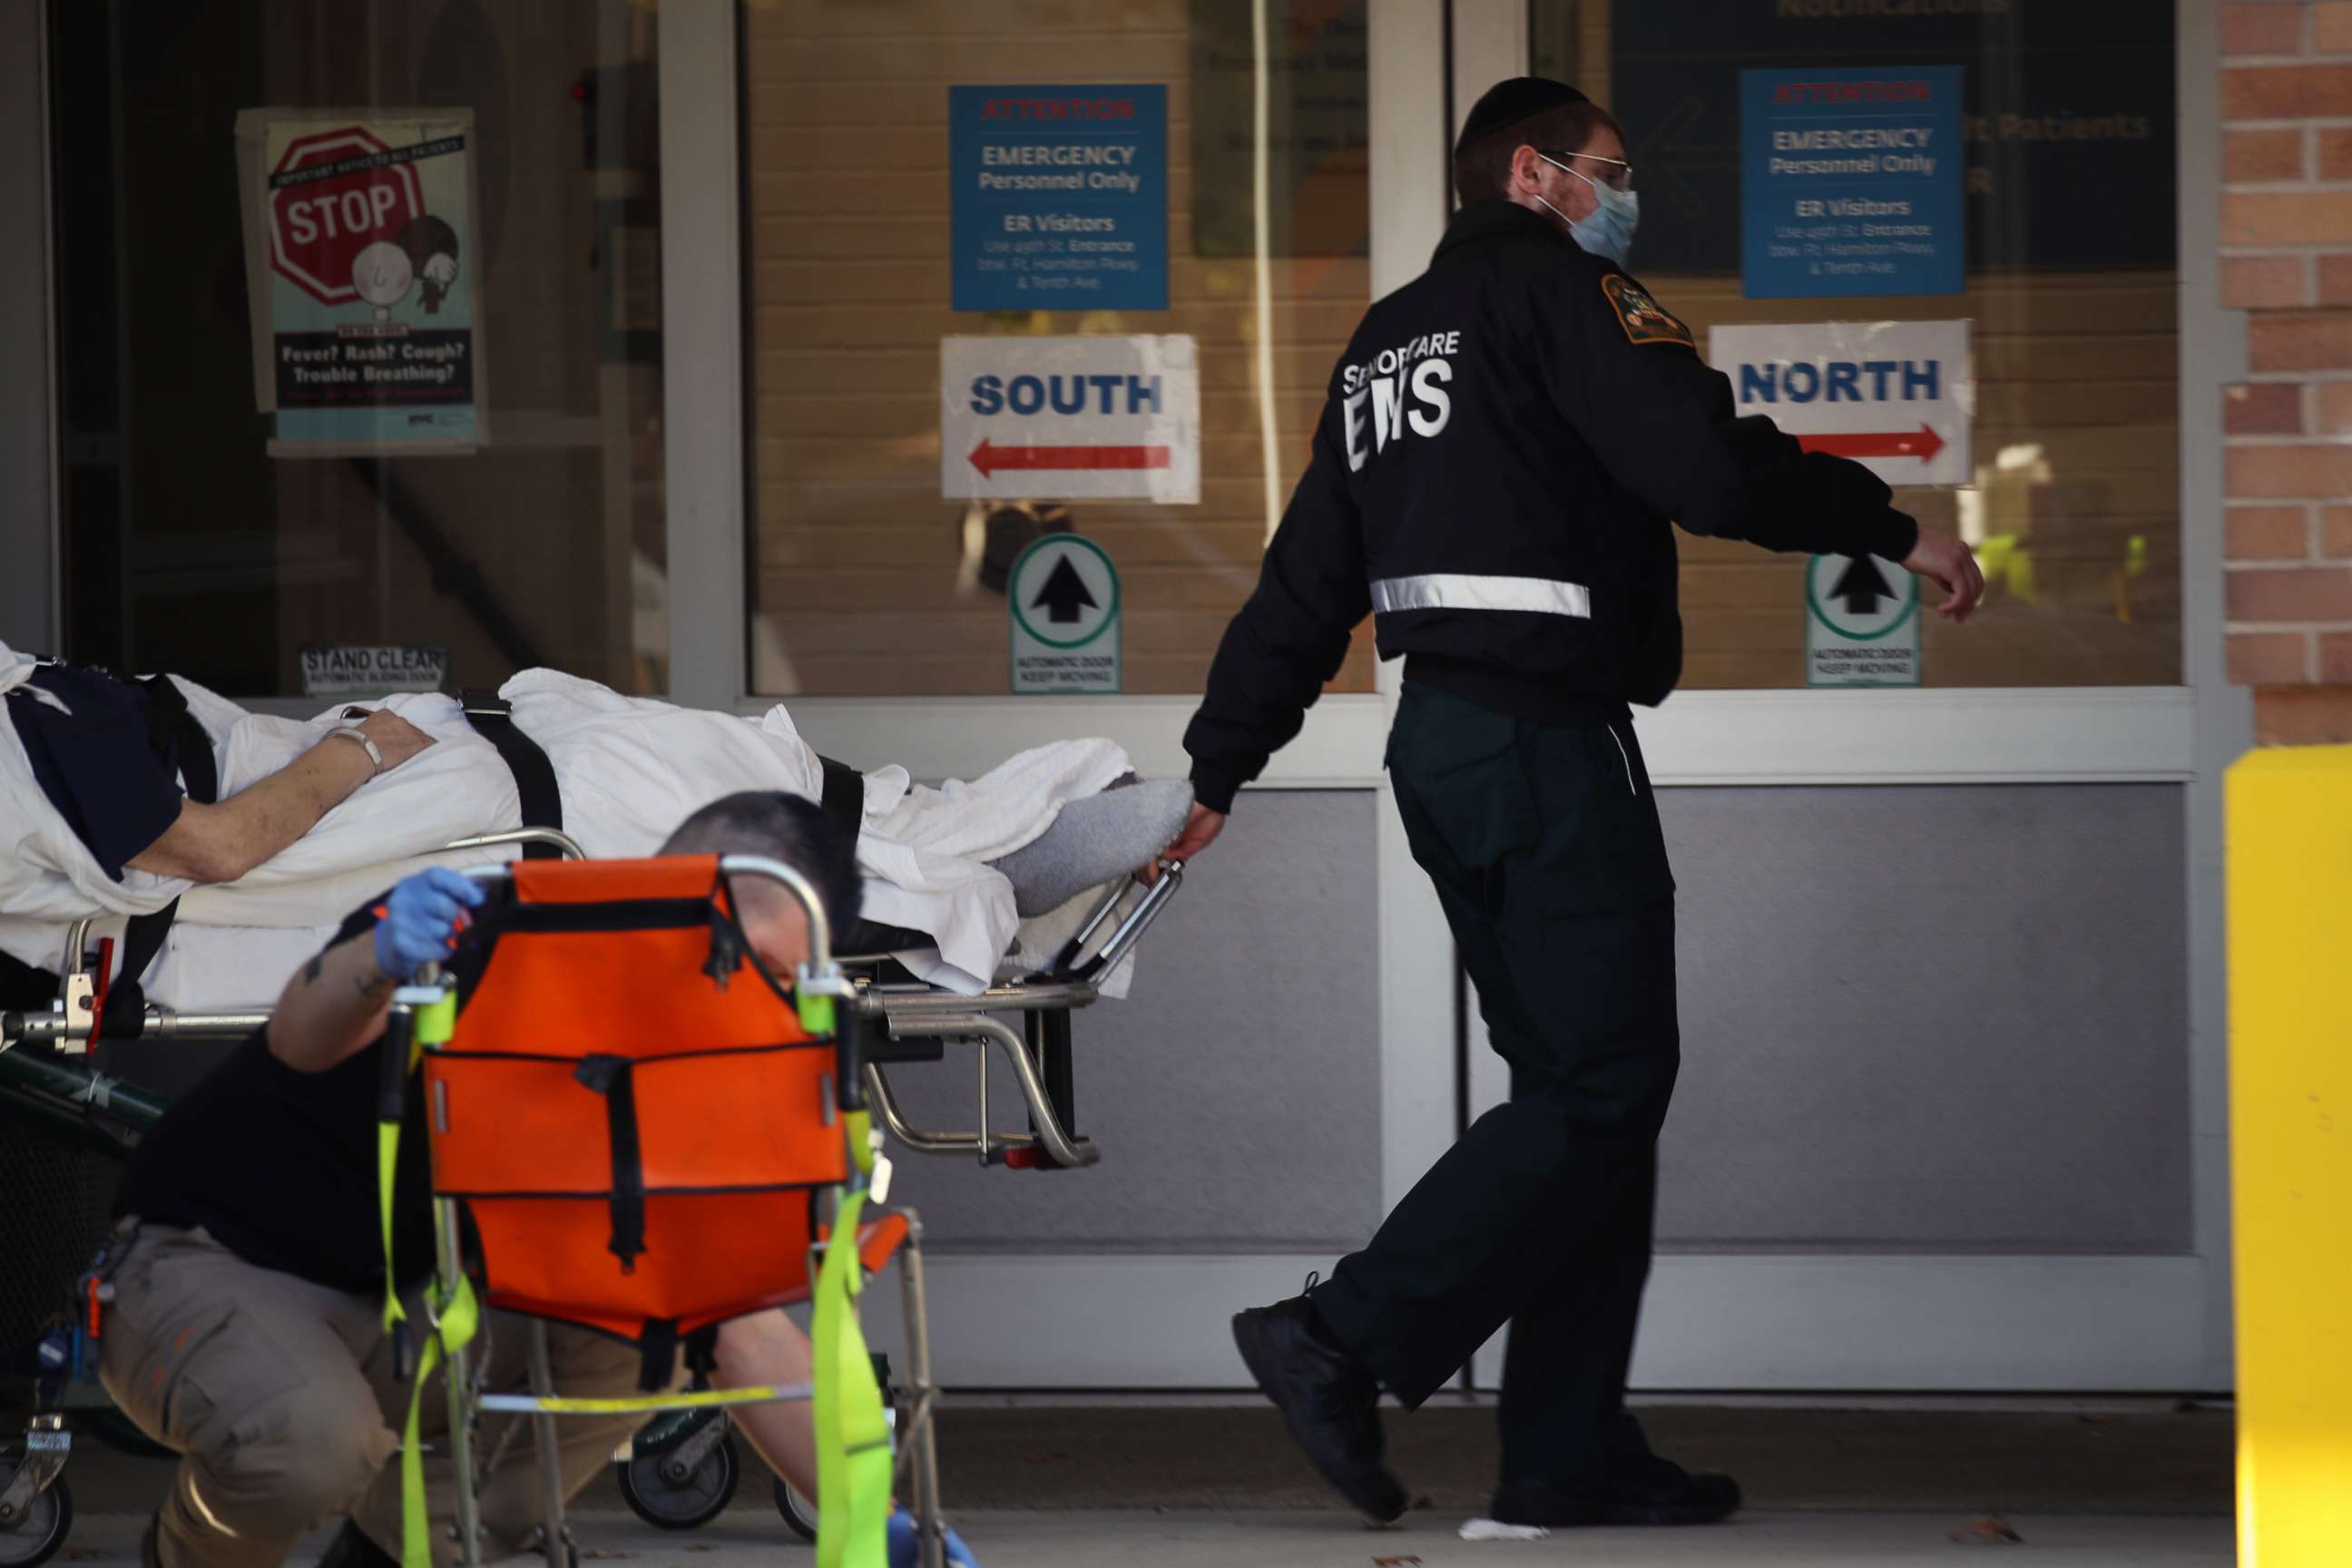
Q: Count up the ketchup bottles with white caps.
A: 0